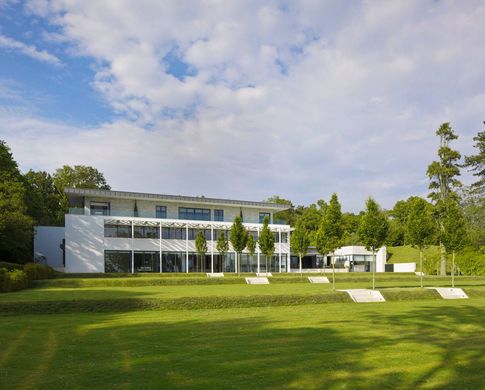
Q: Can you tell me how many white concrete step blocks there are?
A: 6